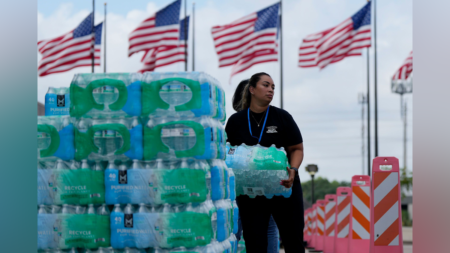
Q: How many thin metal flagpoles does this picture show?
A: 7